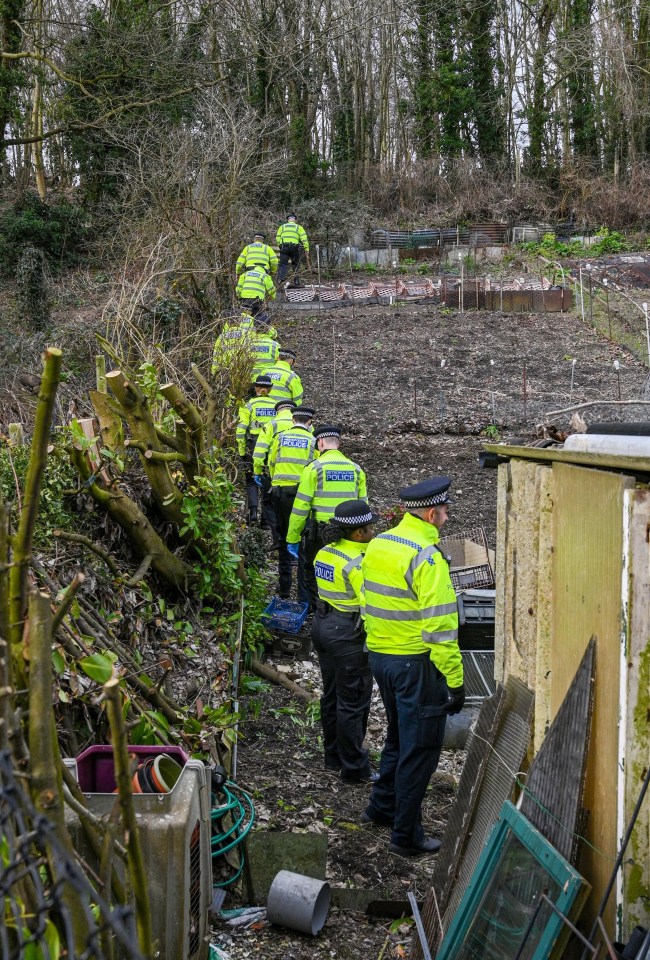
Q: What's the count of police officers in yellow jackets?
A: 13